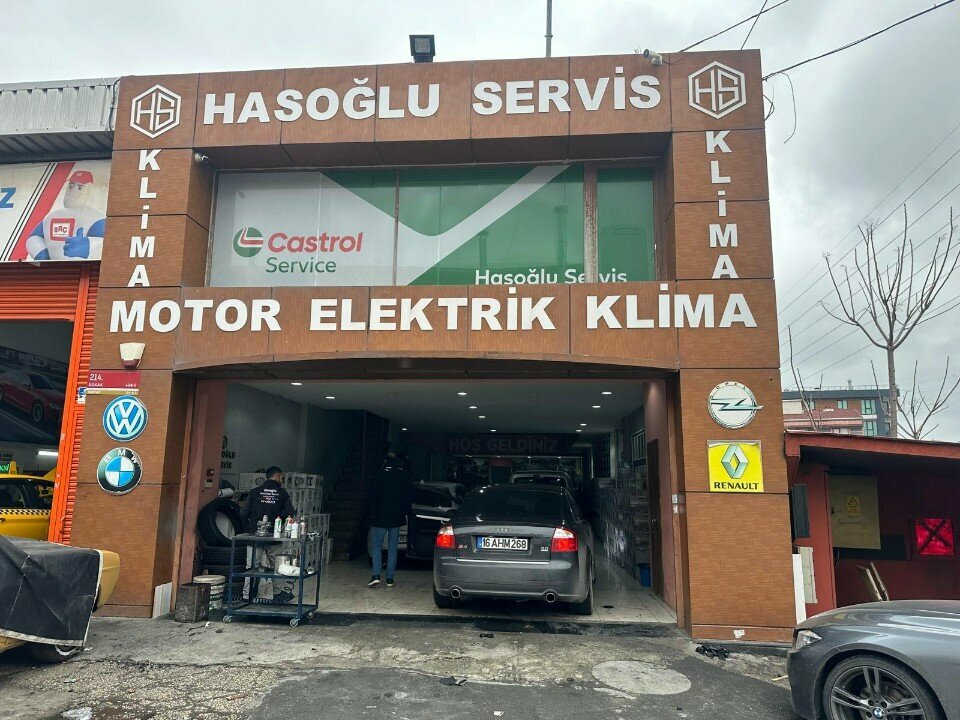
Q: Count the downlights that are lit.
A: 11